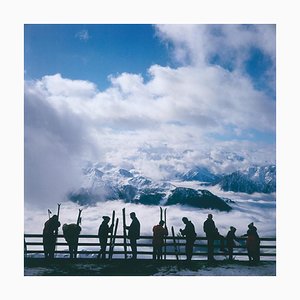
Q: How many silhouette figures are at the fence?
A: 9